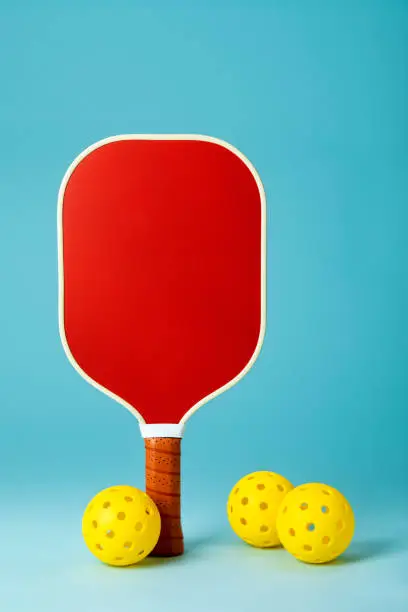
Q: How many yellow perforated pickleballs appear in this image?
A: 3